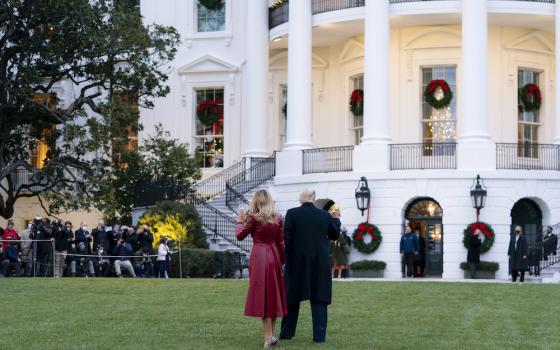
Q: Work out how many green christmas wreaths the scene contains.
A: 7